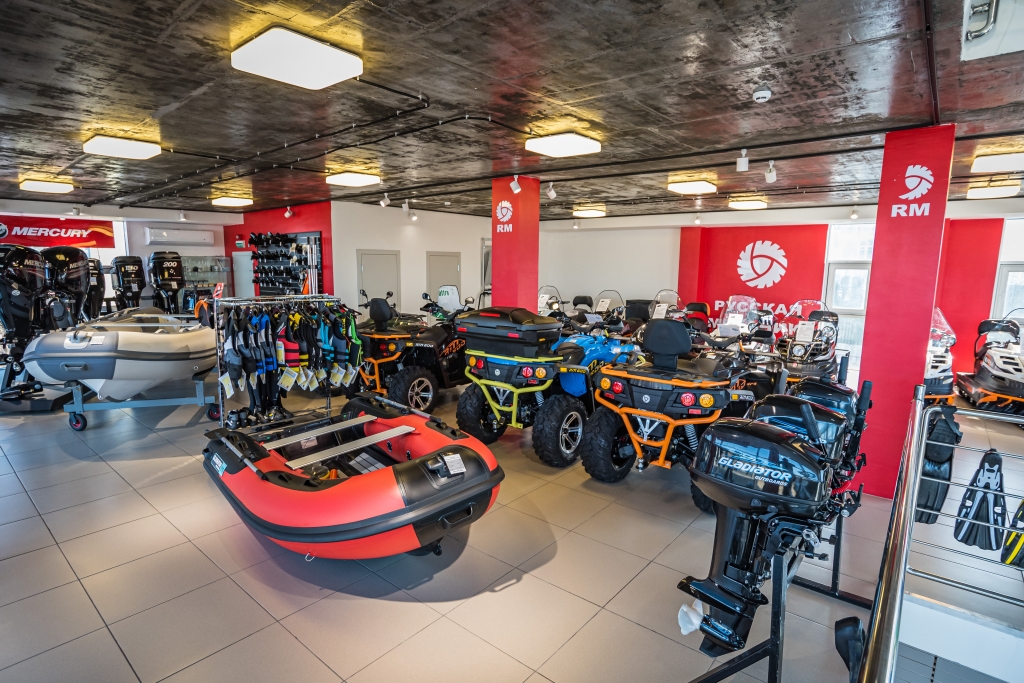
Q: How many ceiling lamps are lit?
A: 11